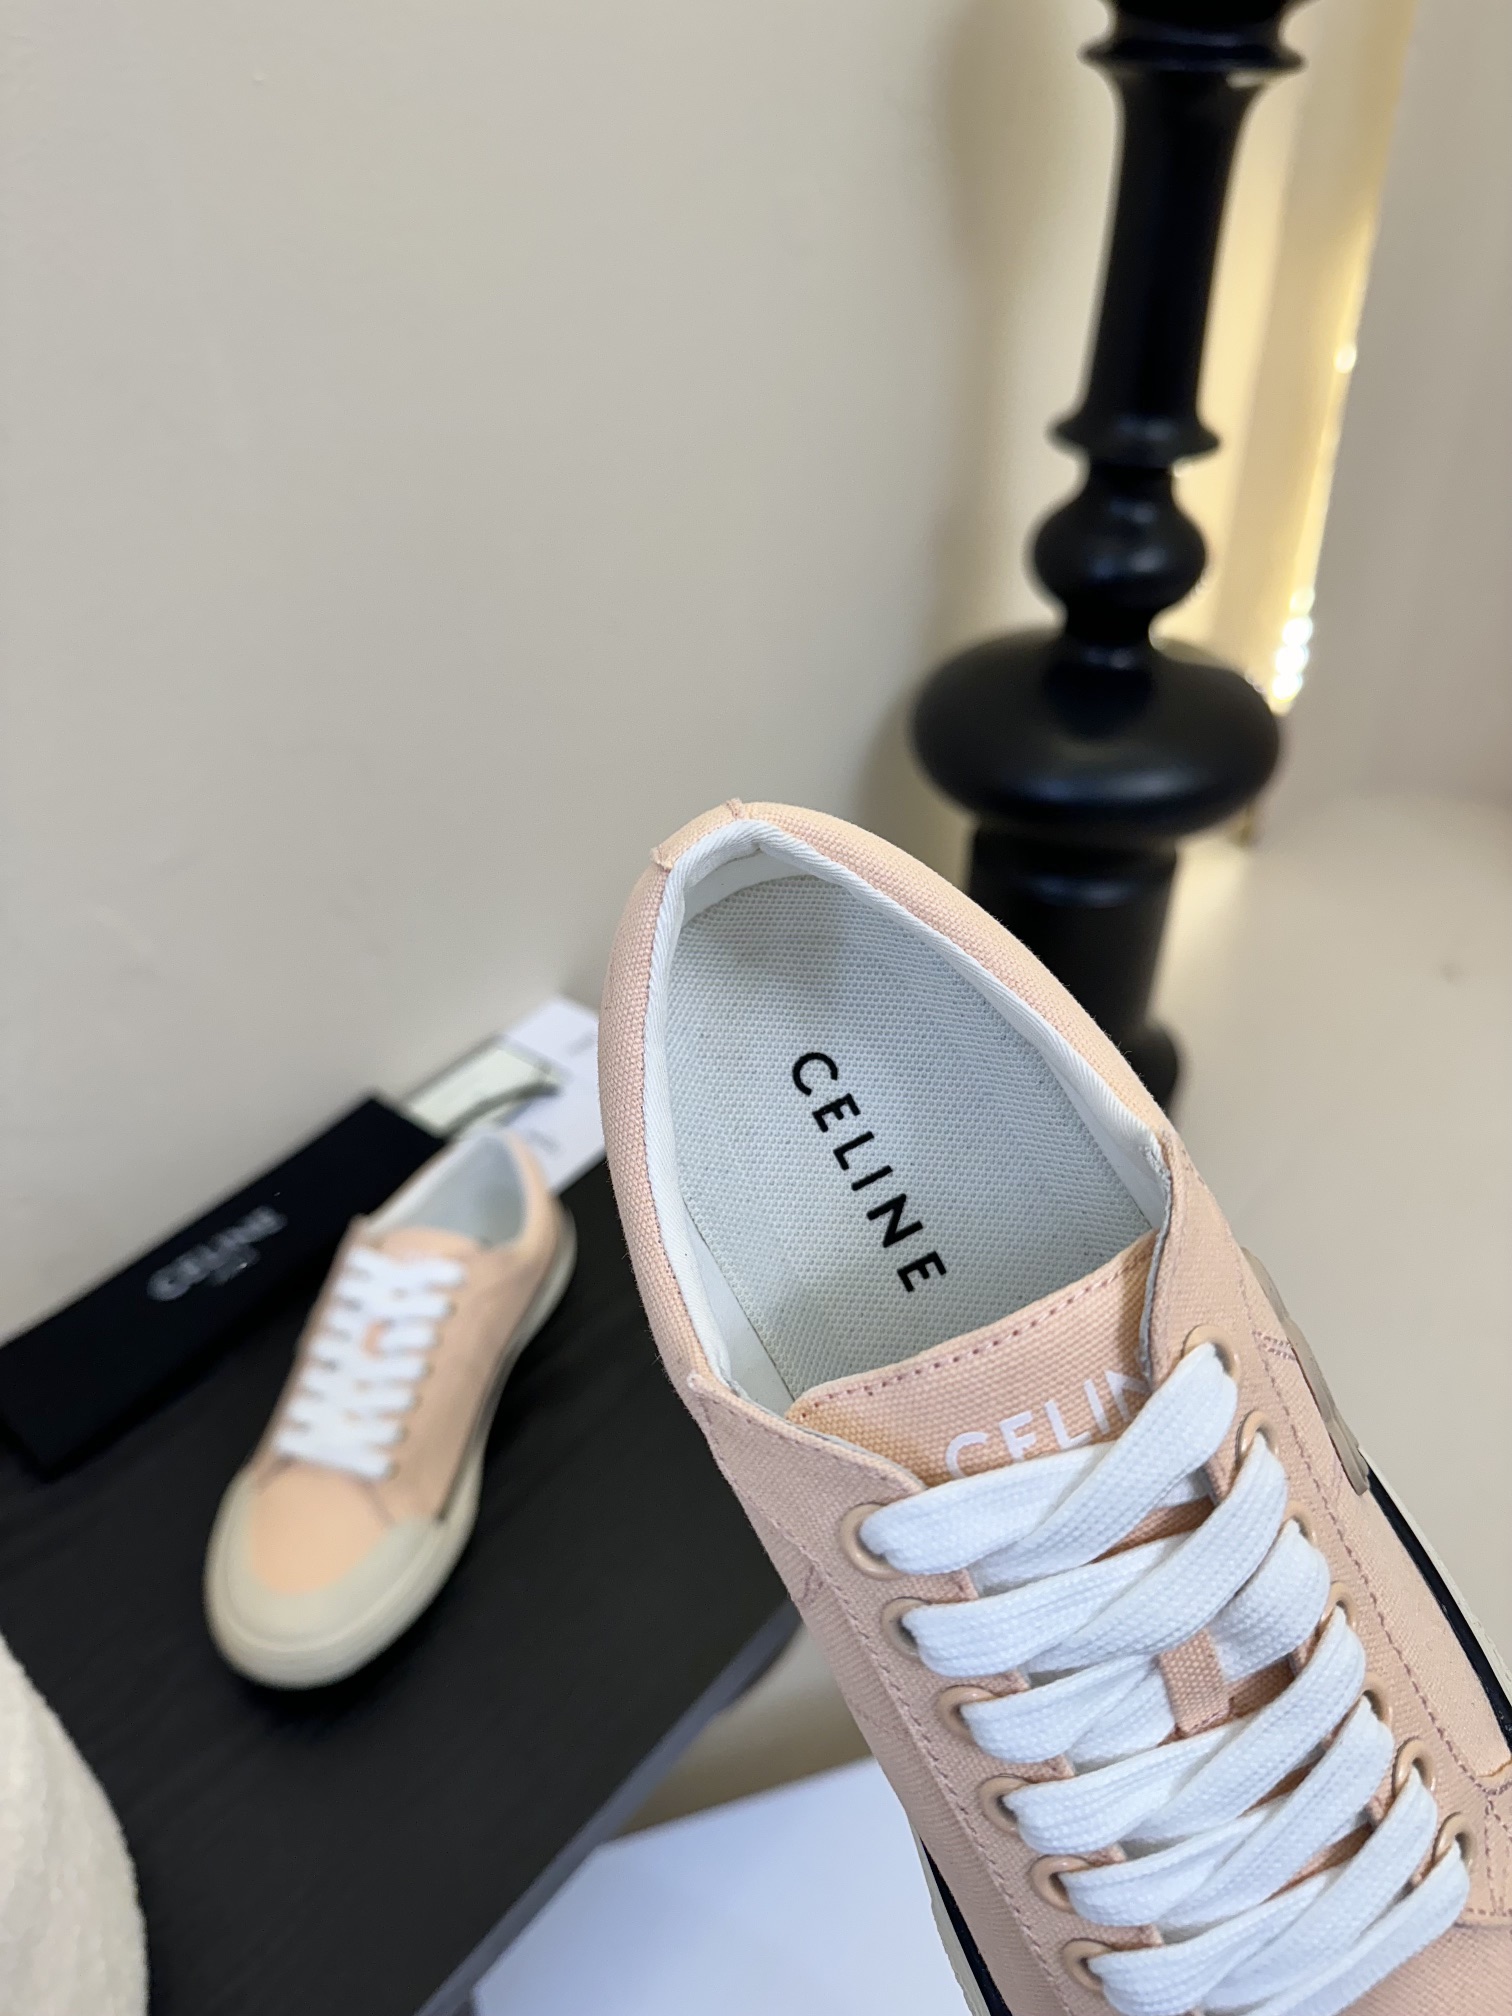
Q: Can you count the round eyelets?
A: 13